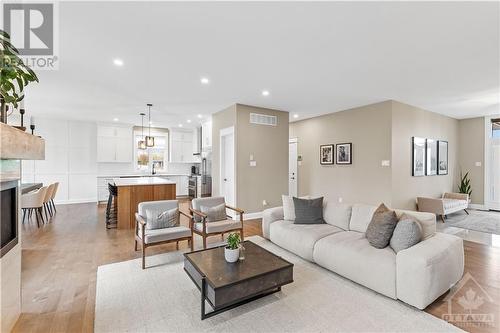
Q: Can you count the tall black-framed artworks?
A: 3